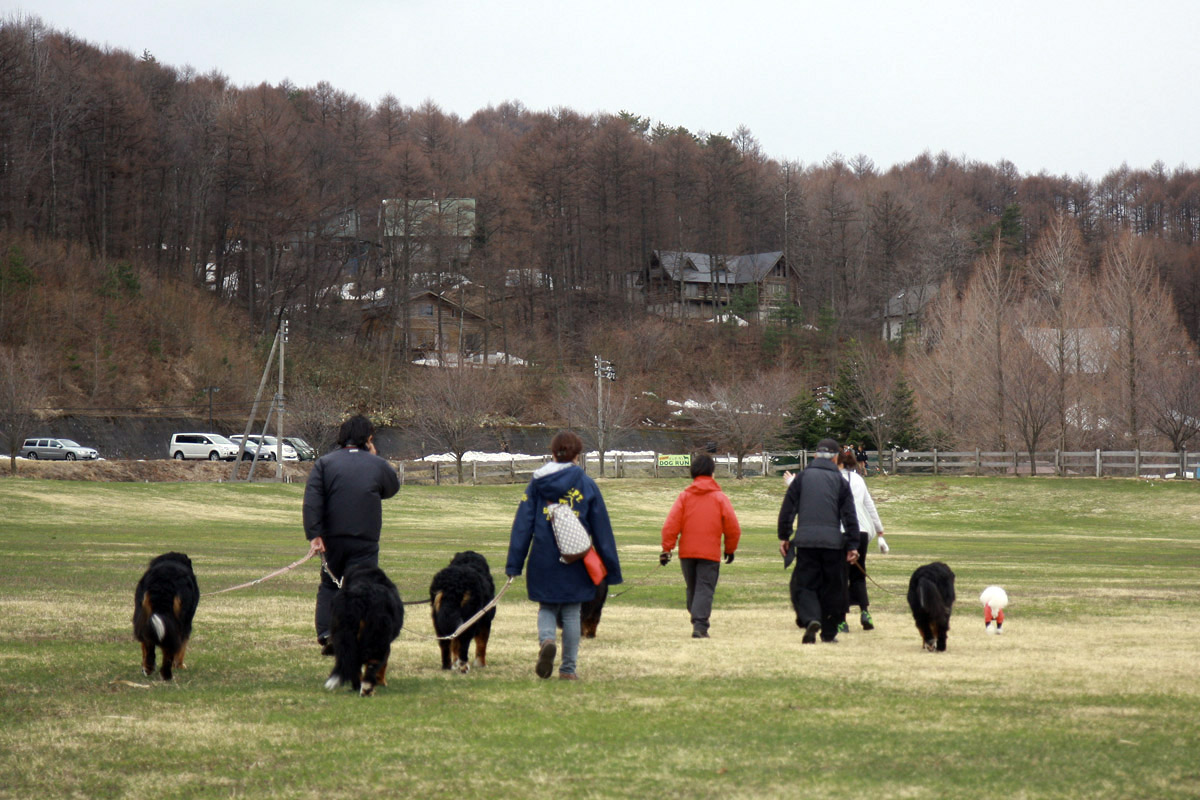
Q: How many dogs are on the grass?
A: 6